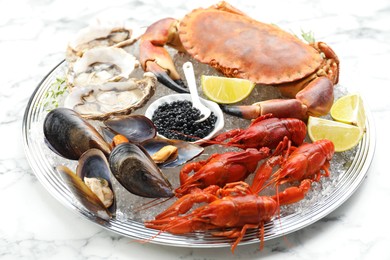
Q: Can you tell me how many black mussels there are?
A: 5